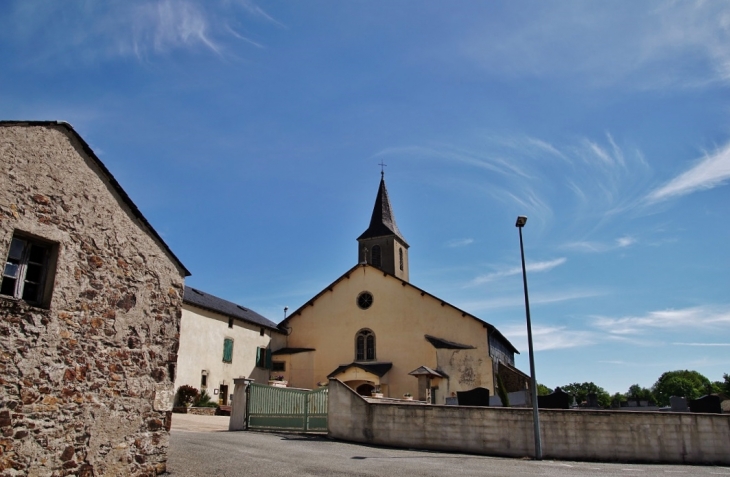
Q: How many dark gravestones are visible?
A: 3